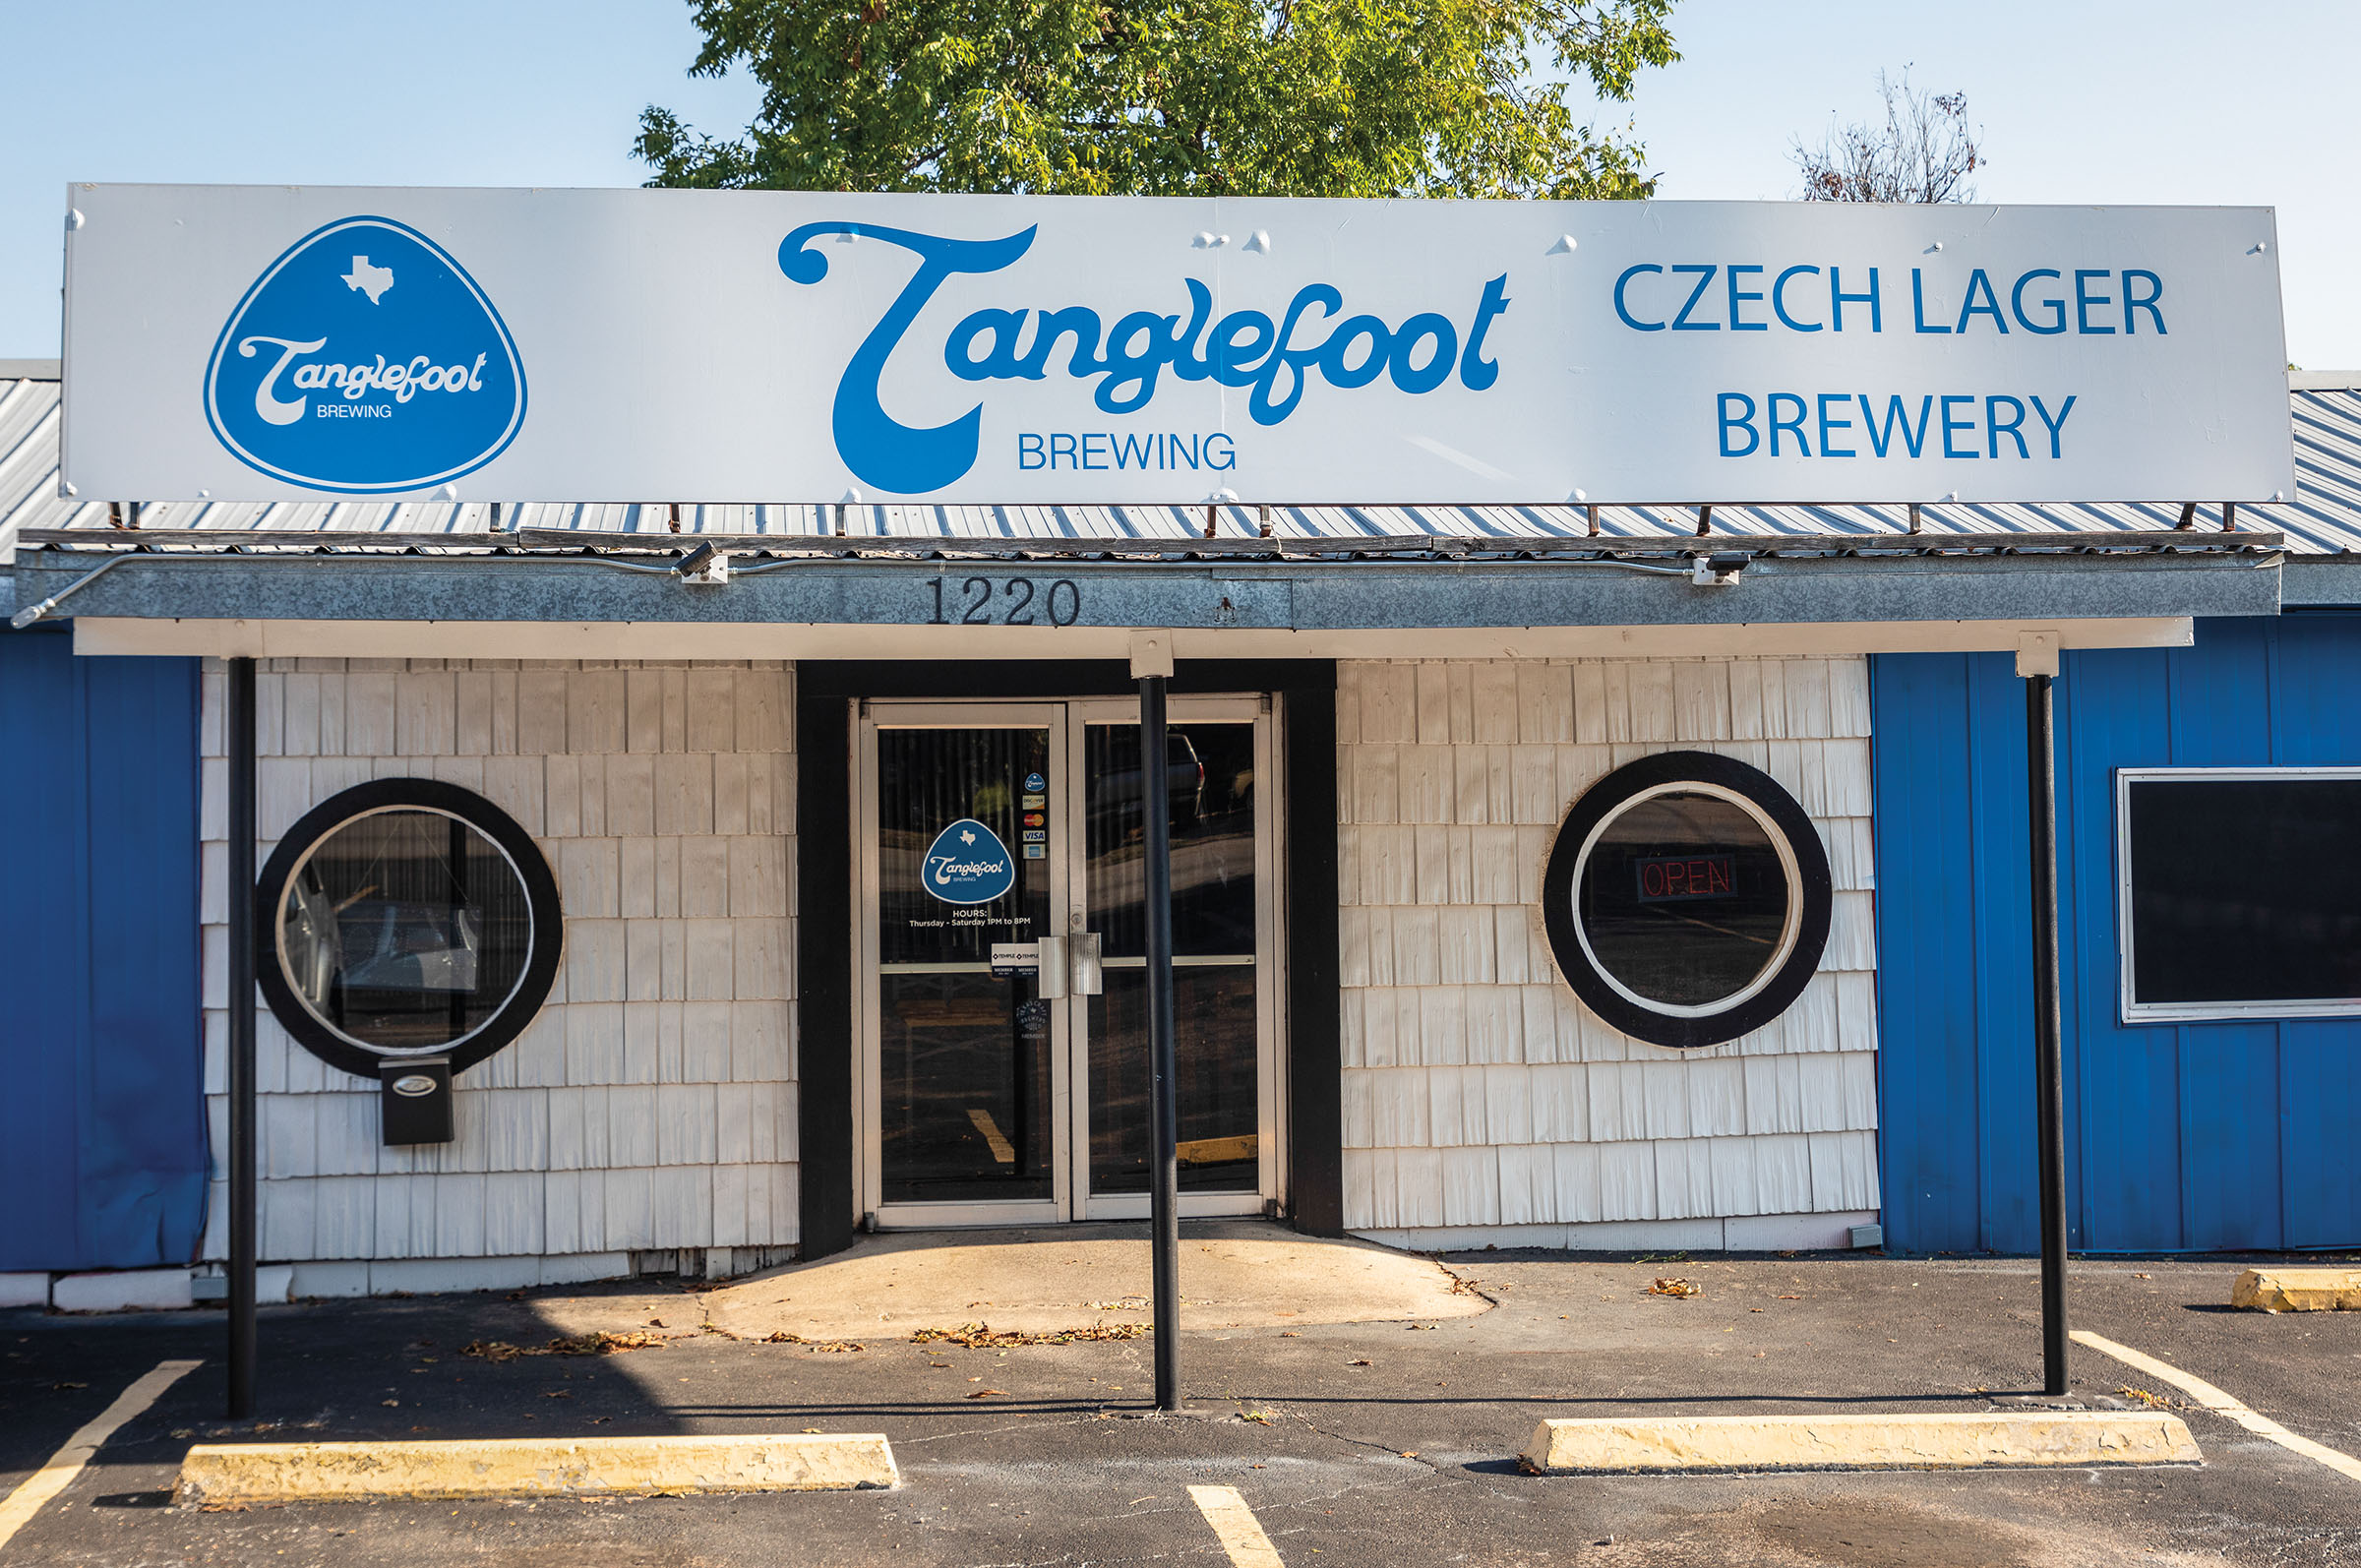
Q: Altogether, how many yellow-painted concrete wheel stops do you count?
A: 3